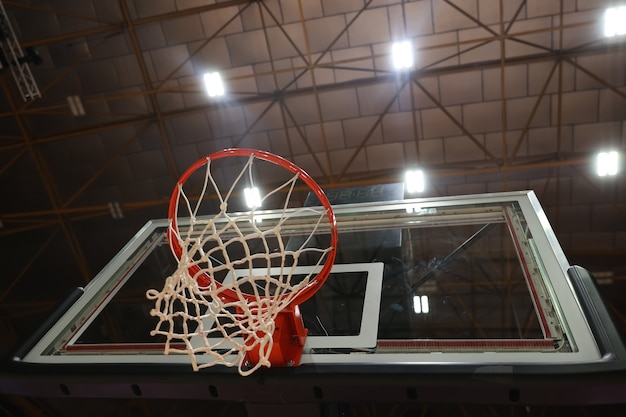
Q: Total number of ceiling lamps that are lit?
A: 7